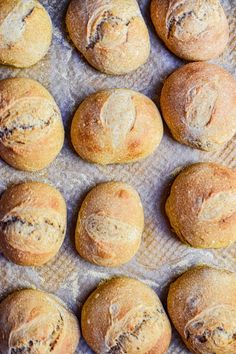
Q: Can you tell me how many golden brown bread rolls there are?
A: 12